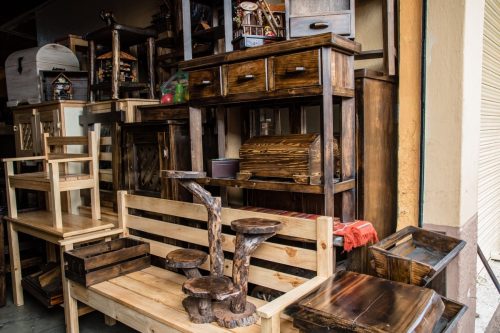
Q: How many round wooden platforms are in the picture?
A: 4